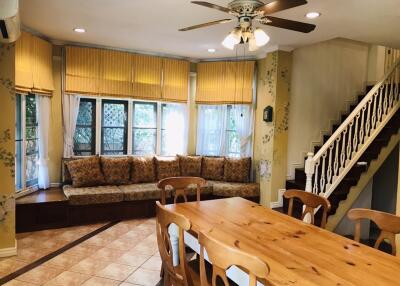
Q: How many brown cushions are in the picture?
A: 7